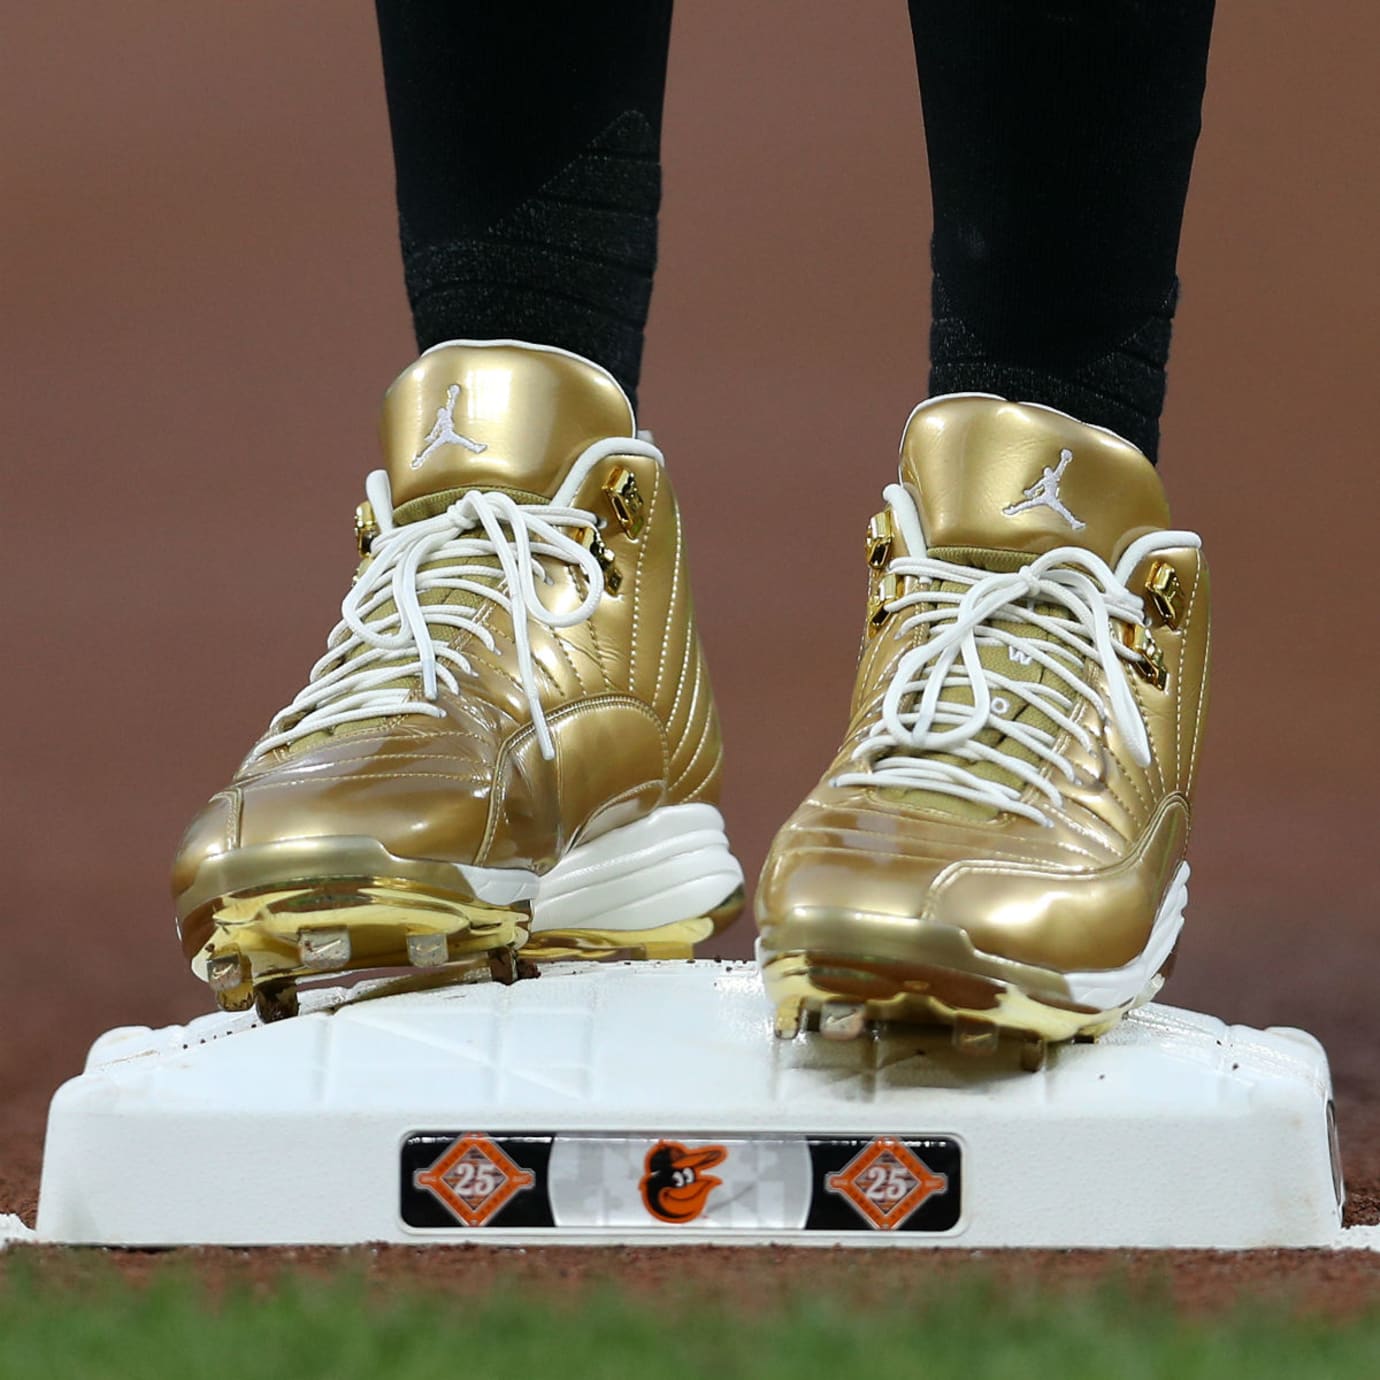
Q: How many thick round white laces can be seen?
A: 2